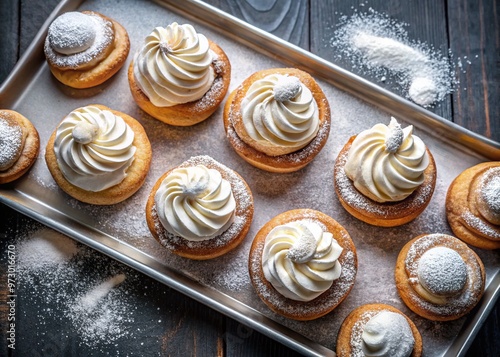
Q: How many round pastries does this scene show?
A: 11